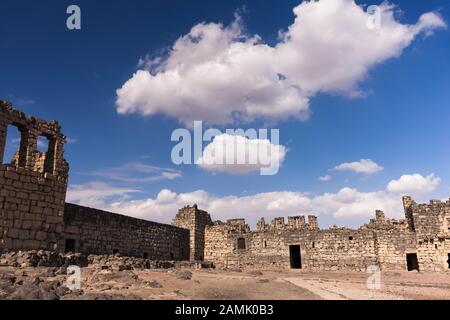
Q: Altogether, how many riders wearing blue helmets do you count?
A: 0